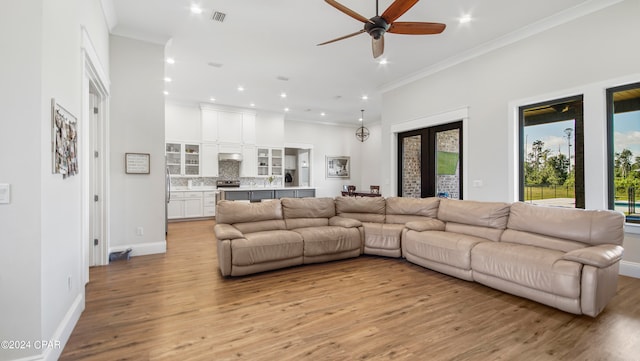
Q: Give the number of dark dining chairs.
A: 2